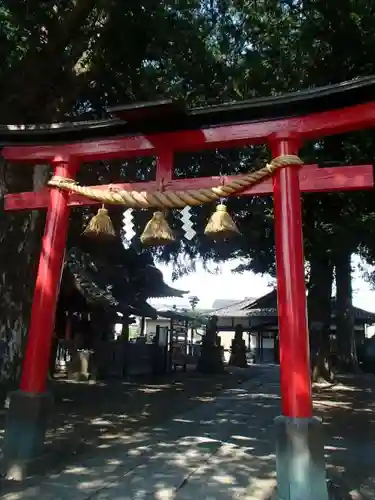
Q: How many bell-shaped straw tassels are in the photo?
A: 3